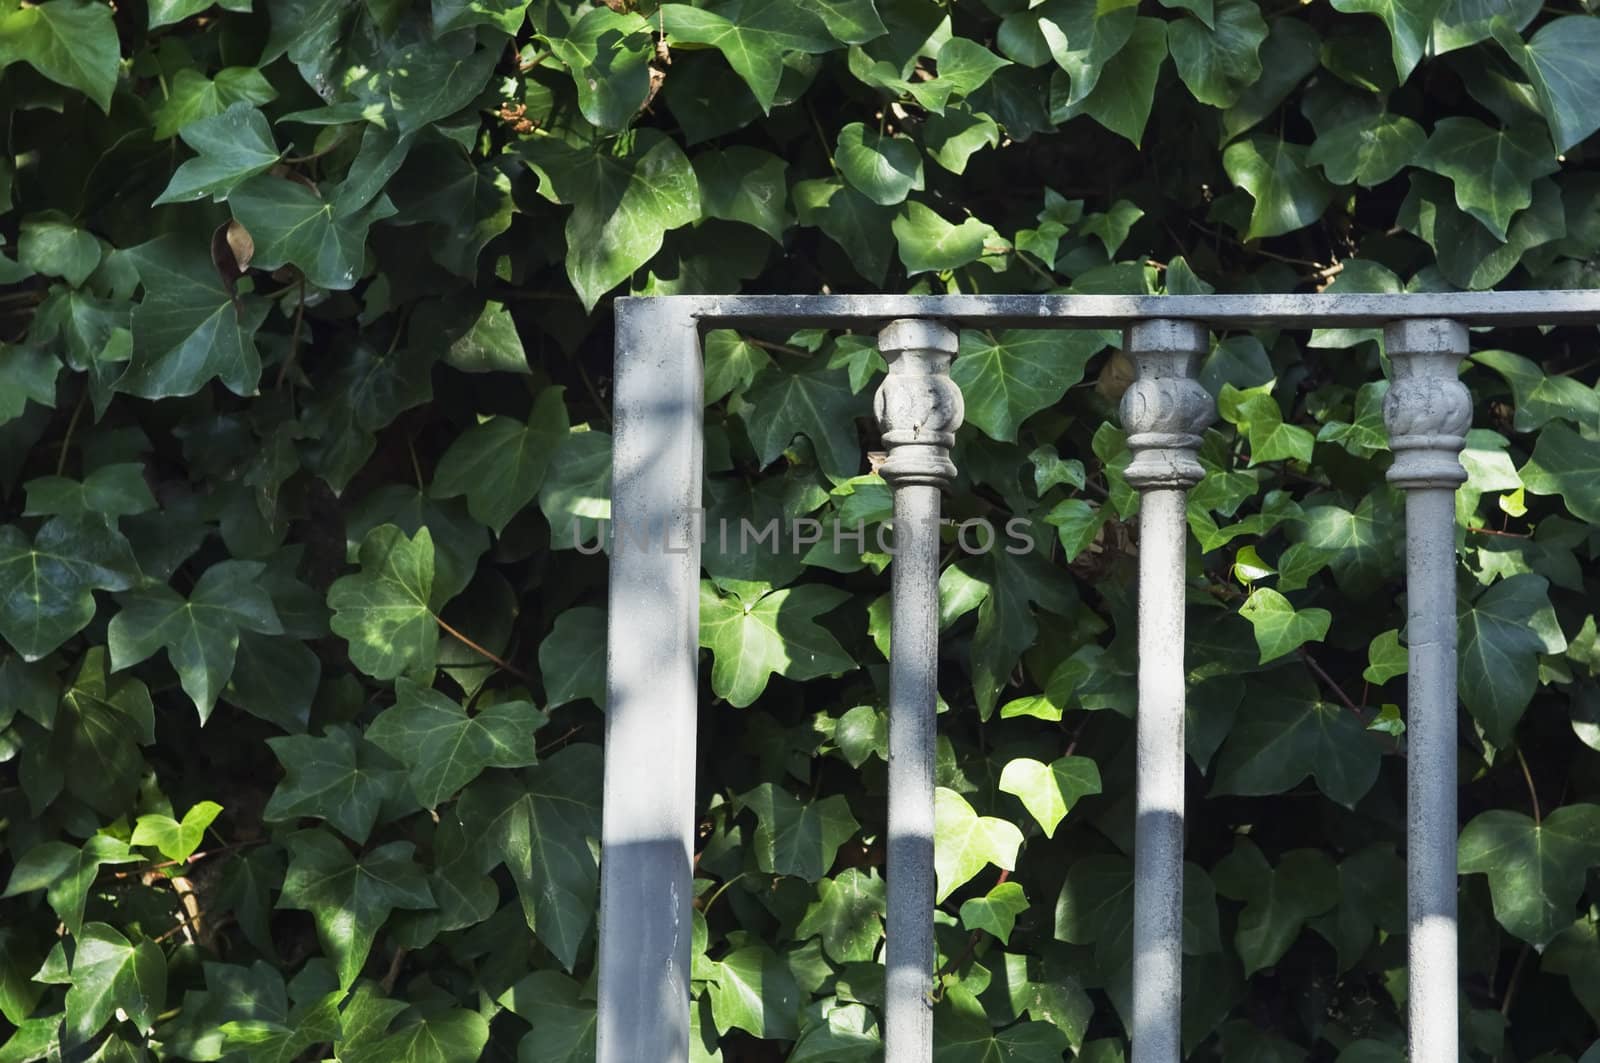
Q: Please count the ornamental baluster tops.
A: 3